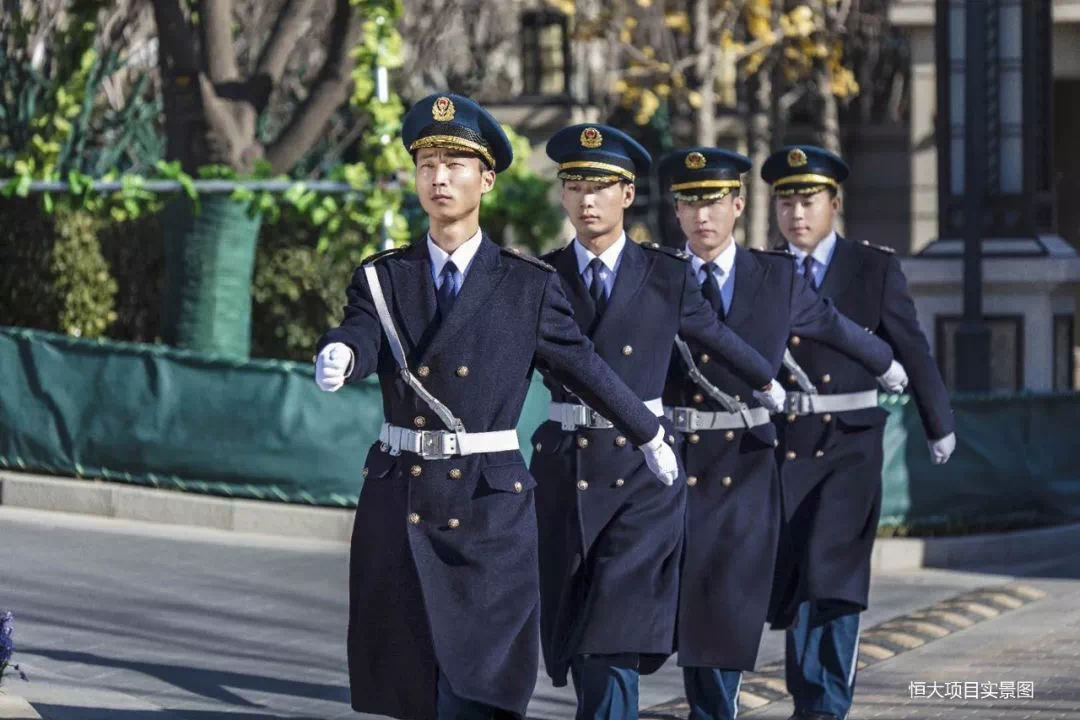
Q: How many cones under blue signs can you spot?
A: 0